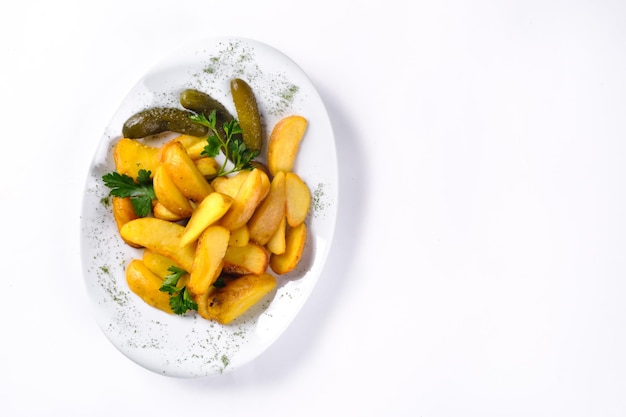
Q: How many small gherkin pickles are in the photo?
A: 3